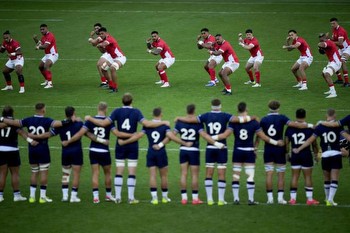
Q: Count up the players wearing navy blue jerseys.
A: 12